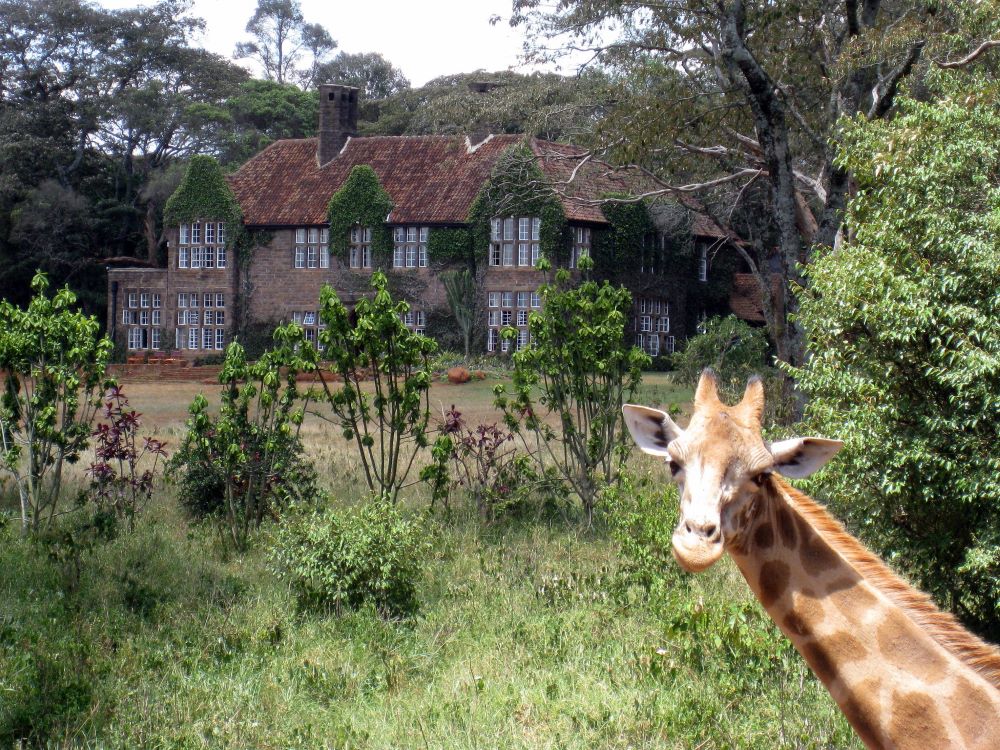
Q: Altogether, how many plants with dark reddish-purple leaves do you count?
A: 2